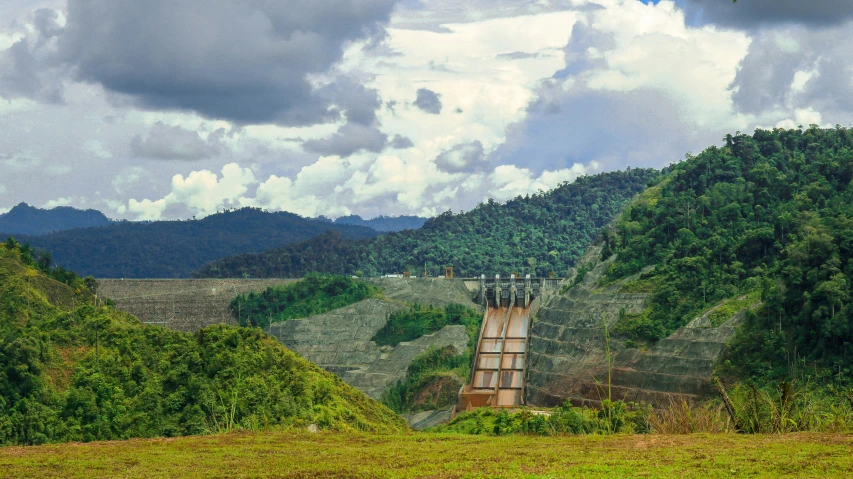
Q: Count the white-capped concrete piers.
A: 4